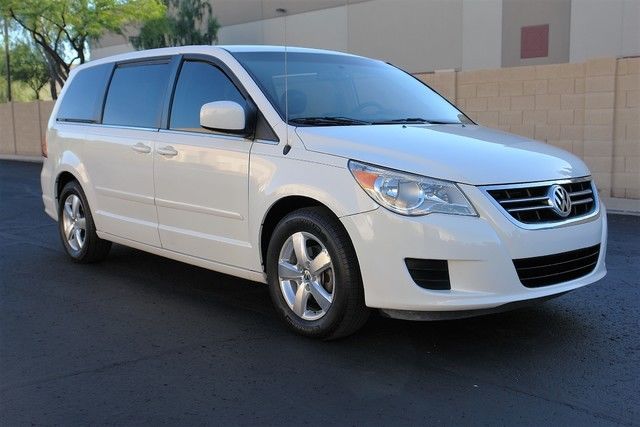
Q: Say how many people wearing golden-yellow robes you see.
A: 0